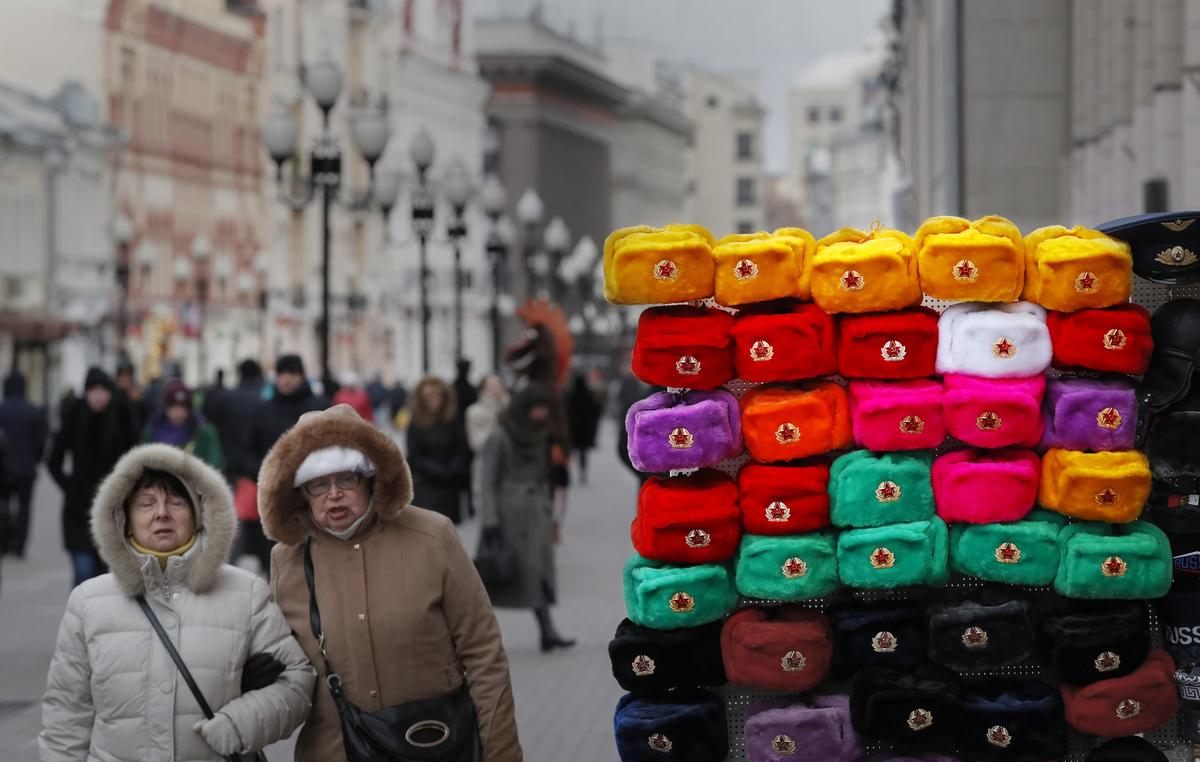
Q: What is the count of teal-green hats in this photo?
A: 6